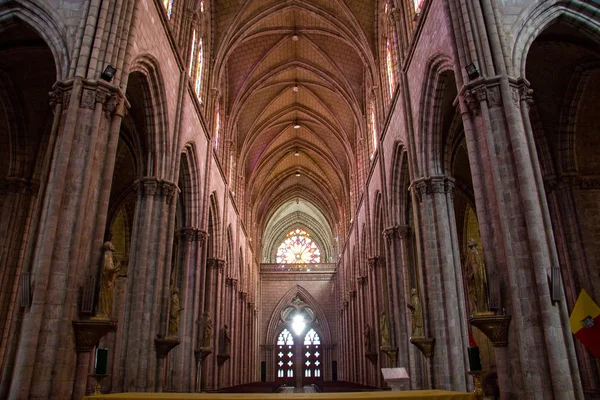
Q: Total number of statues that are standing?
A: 8